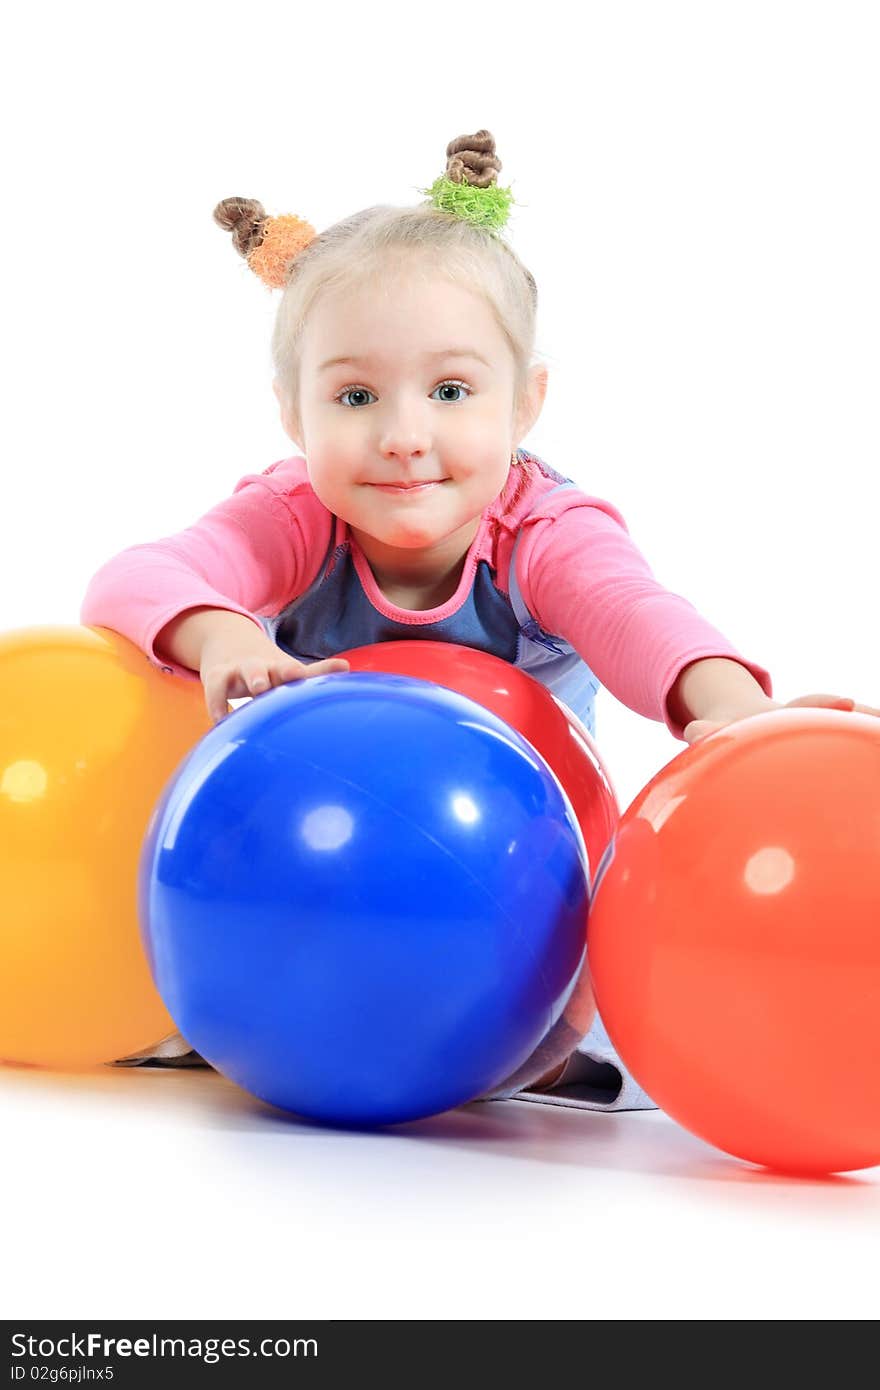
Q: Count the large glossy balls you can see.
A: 4